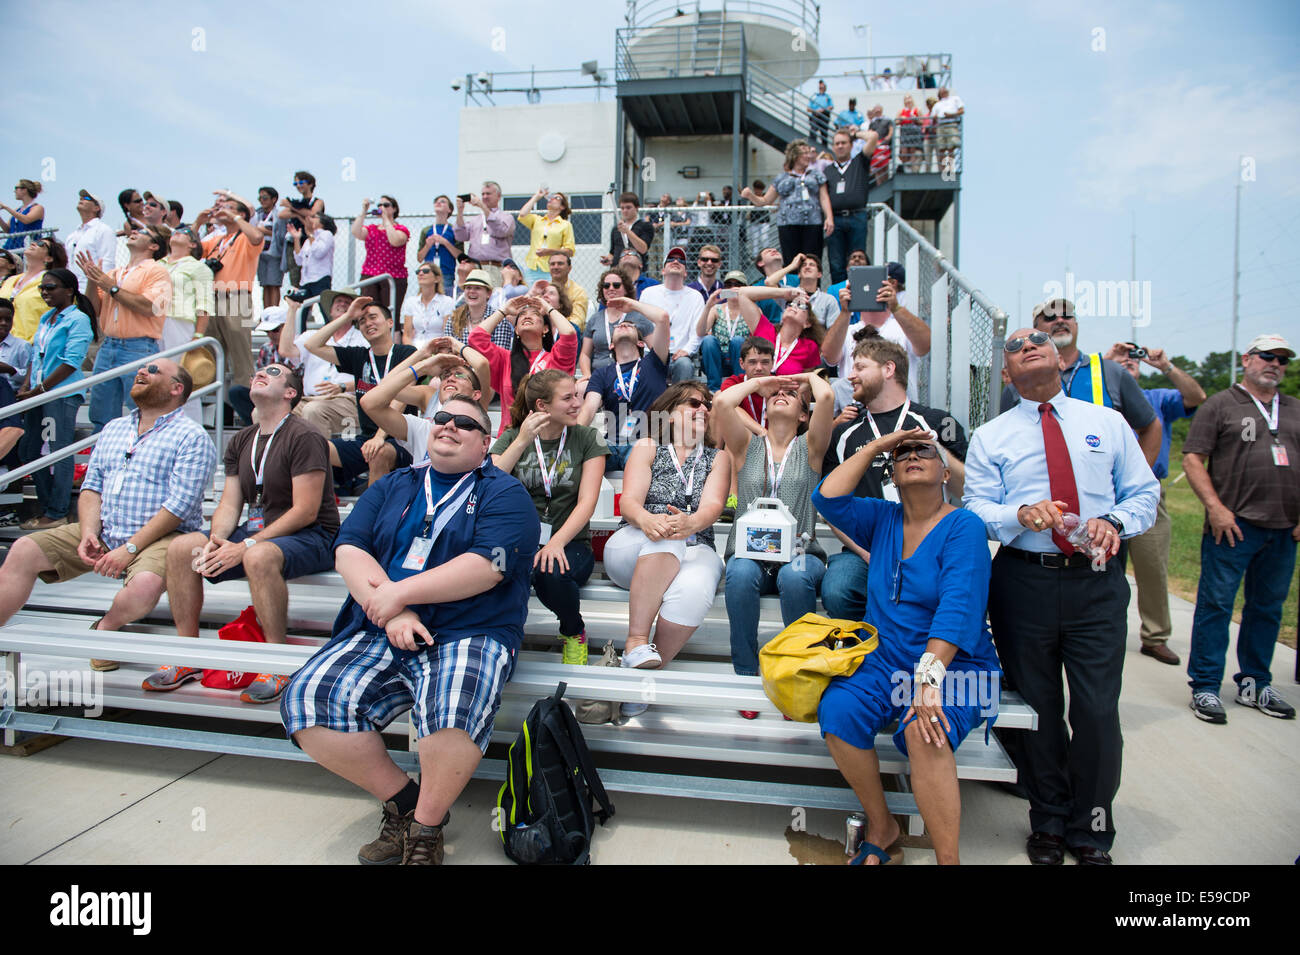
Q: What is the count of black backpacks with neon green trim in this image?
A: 1